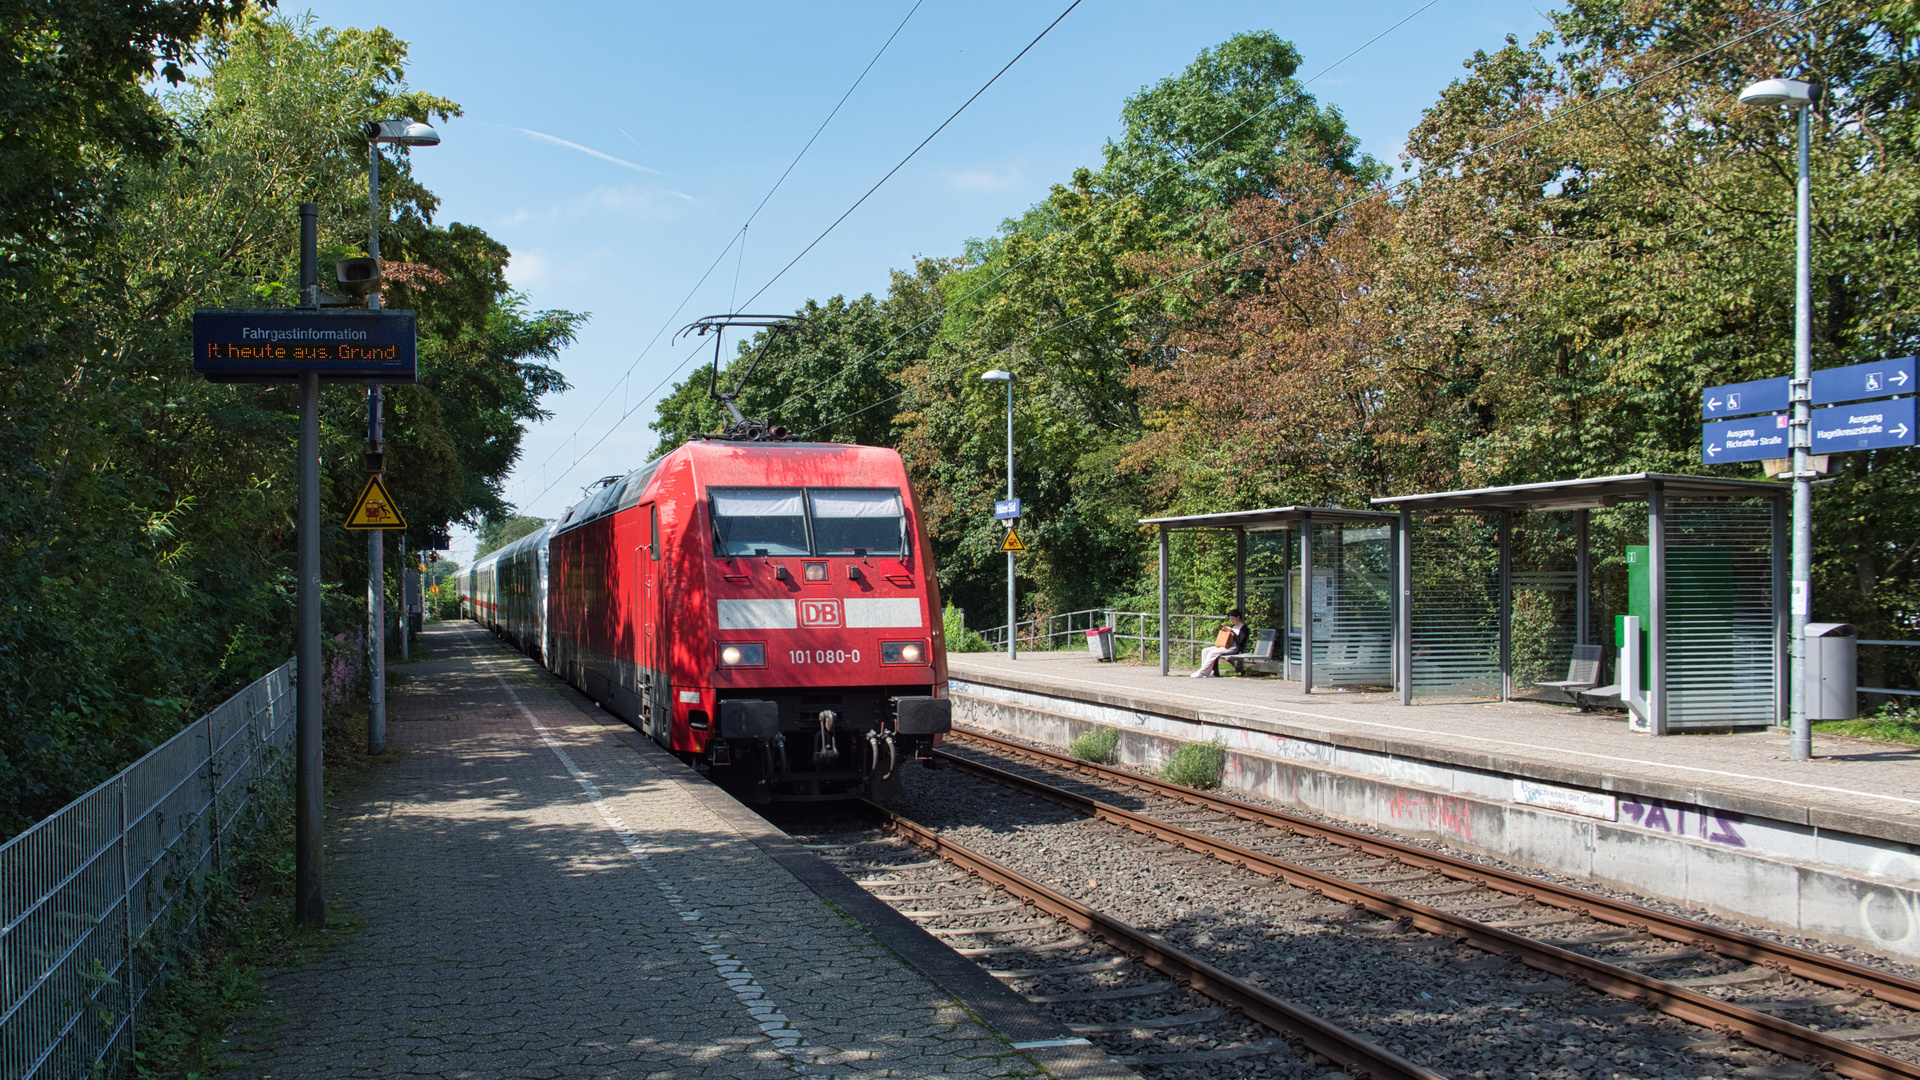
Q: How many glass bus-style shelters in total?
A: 2